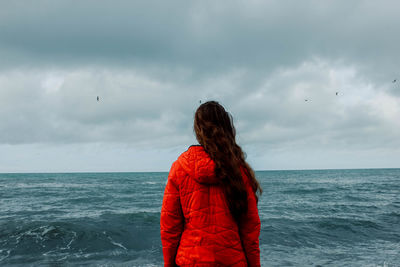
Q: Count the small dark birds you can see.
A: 5